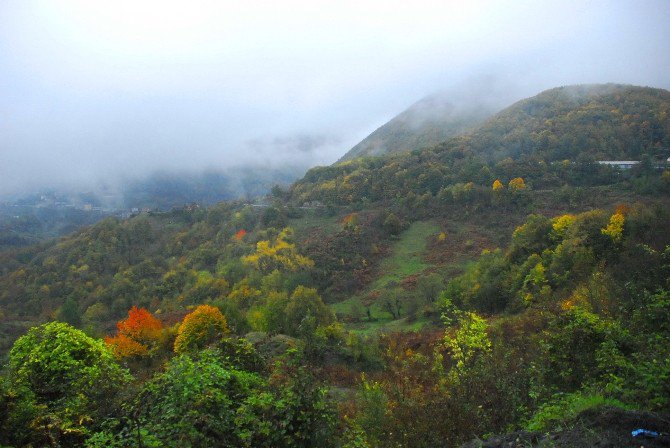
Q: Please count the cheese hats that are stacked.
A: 0